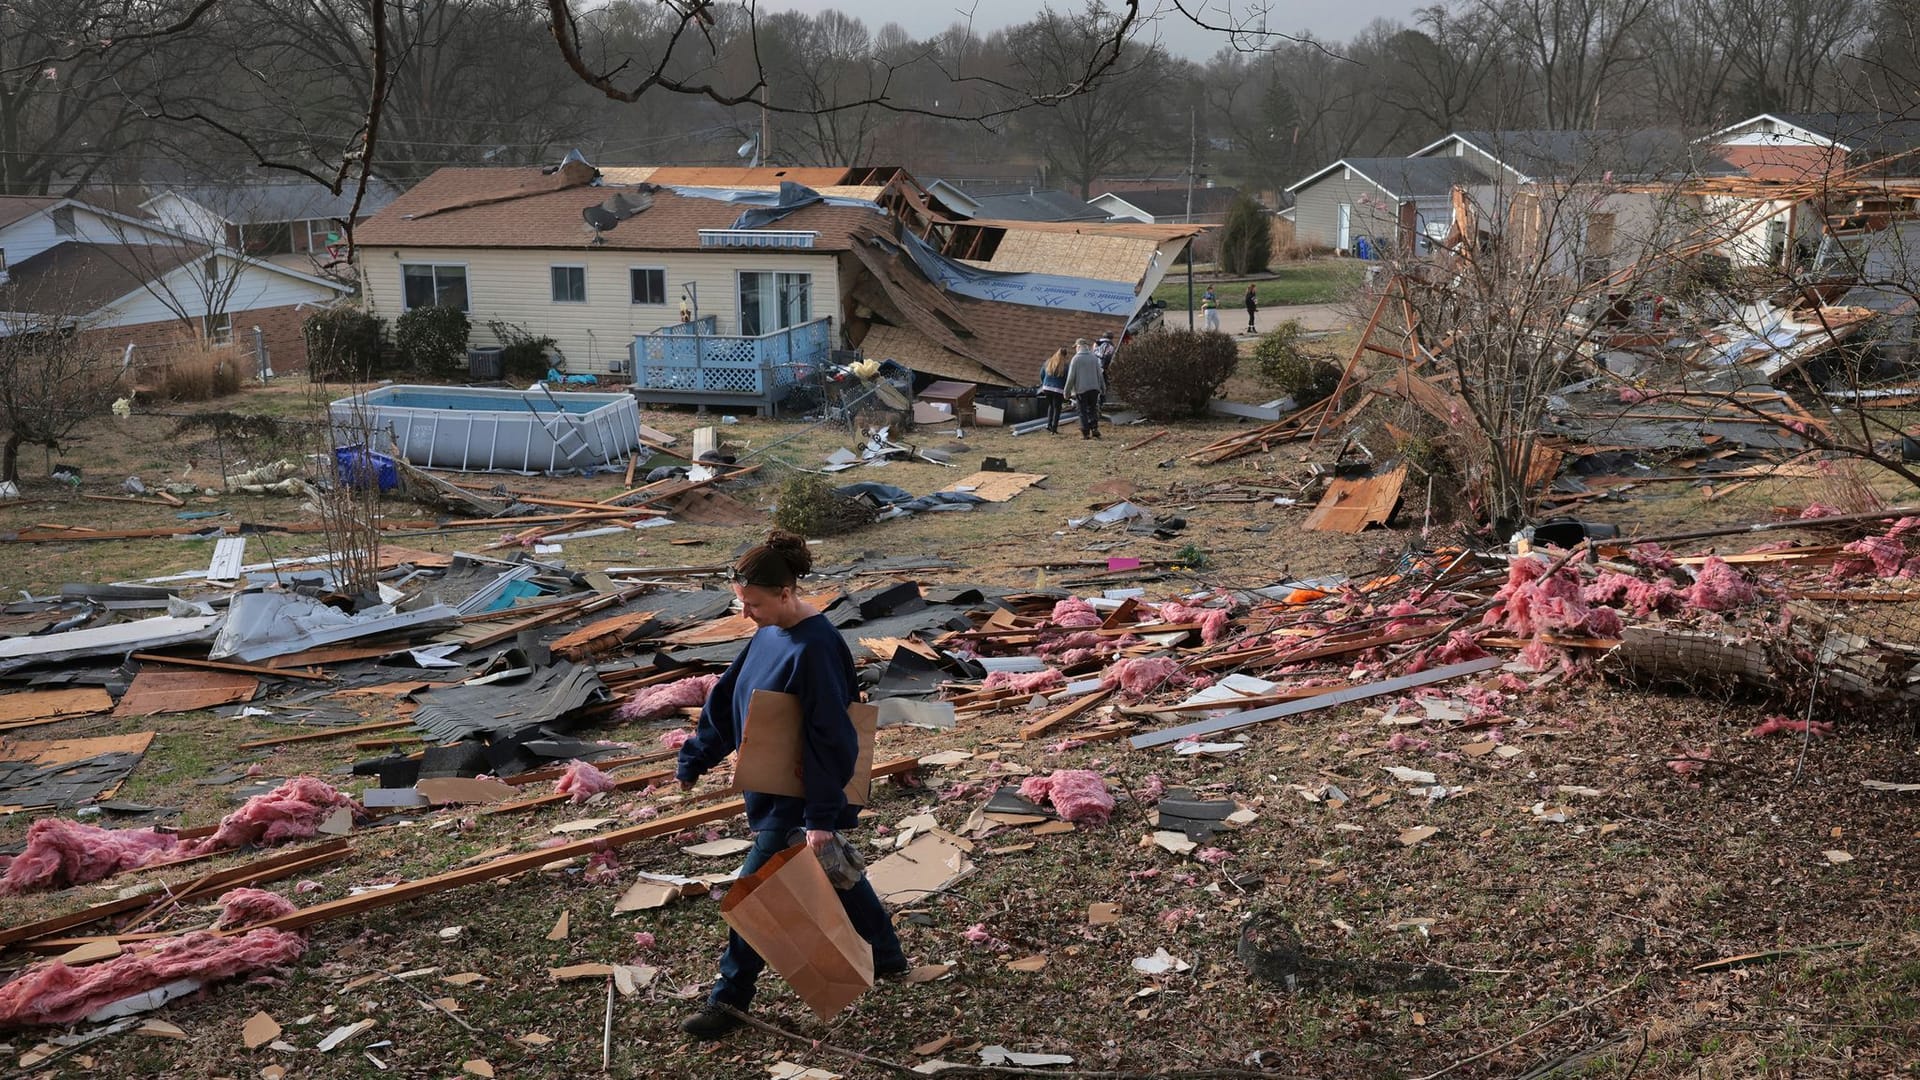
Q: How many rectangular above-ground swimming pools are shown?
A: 1